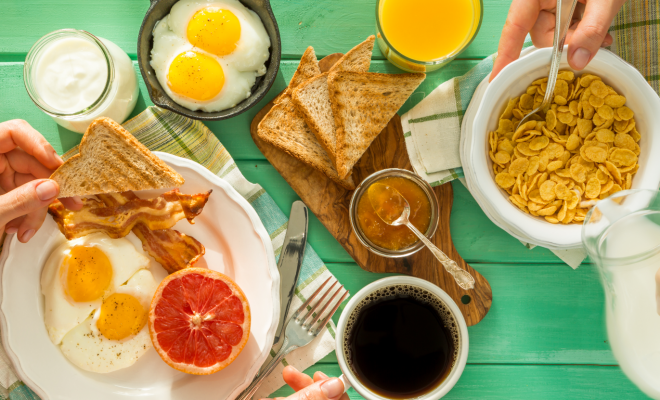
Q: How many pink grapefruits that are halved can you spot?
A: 1